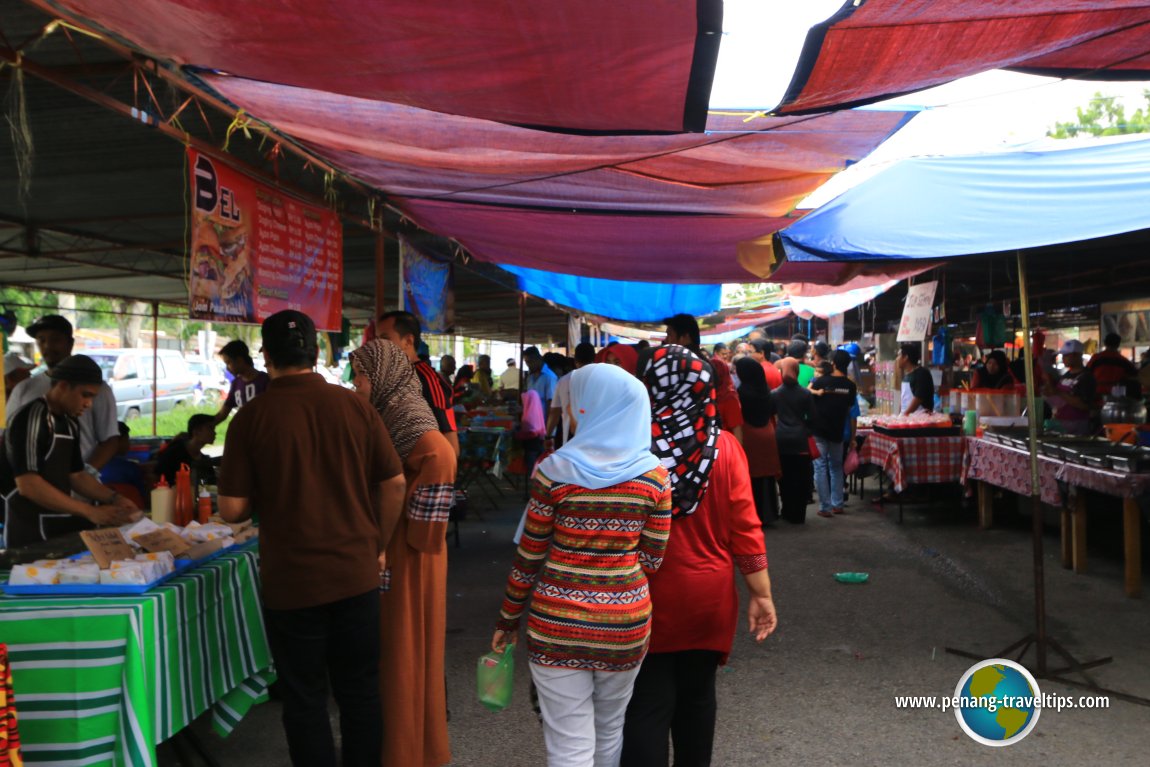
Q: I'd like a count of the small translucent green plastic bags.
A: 1